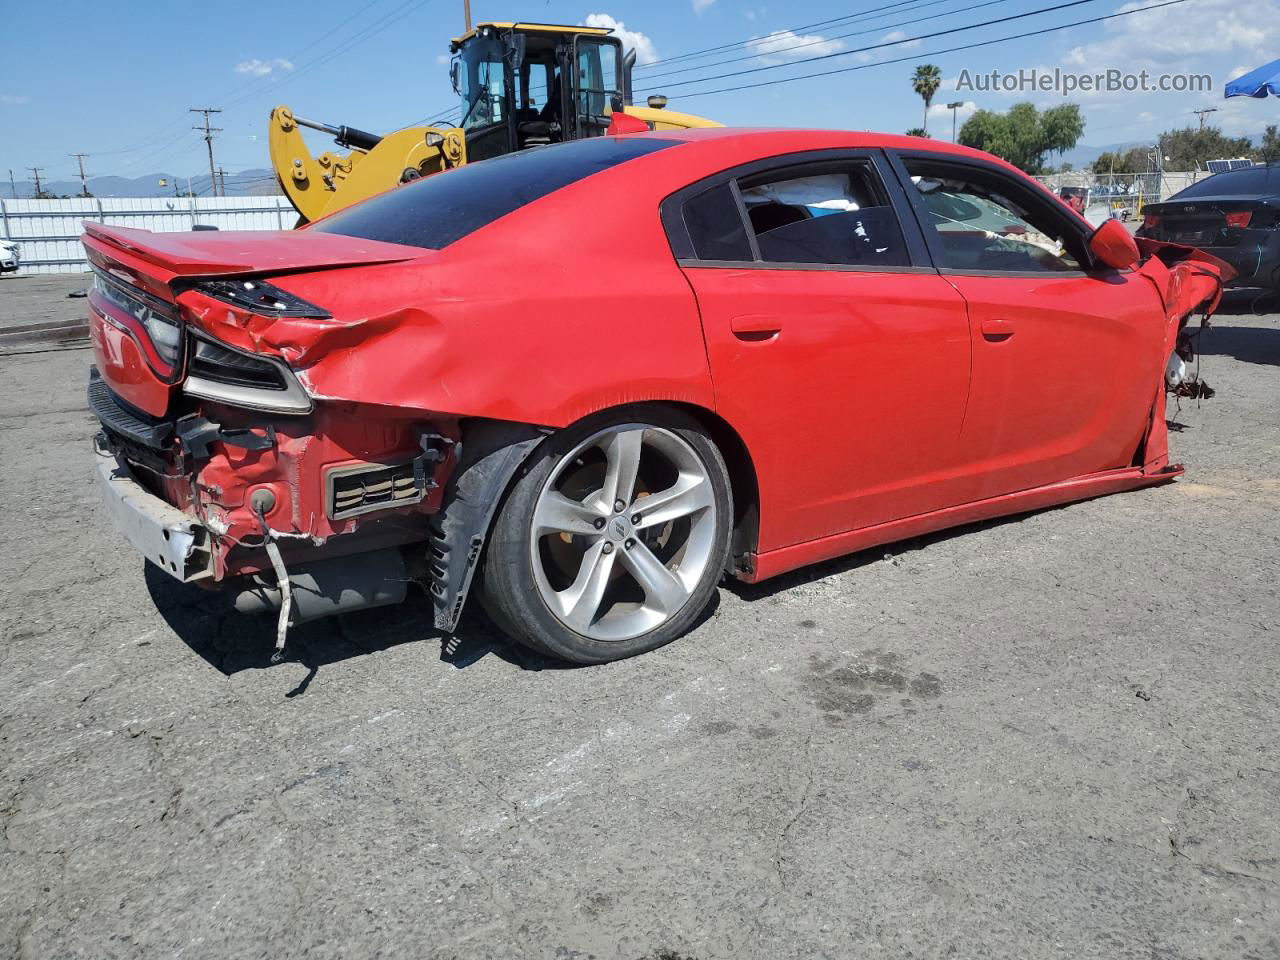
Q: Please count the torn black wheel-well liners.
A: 1